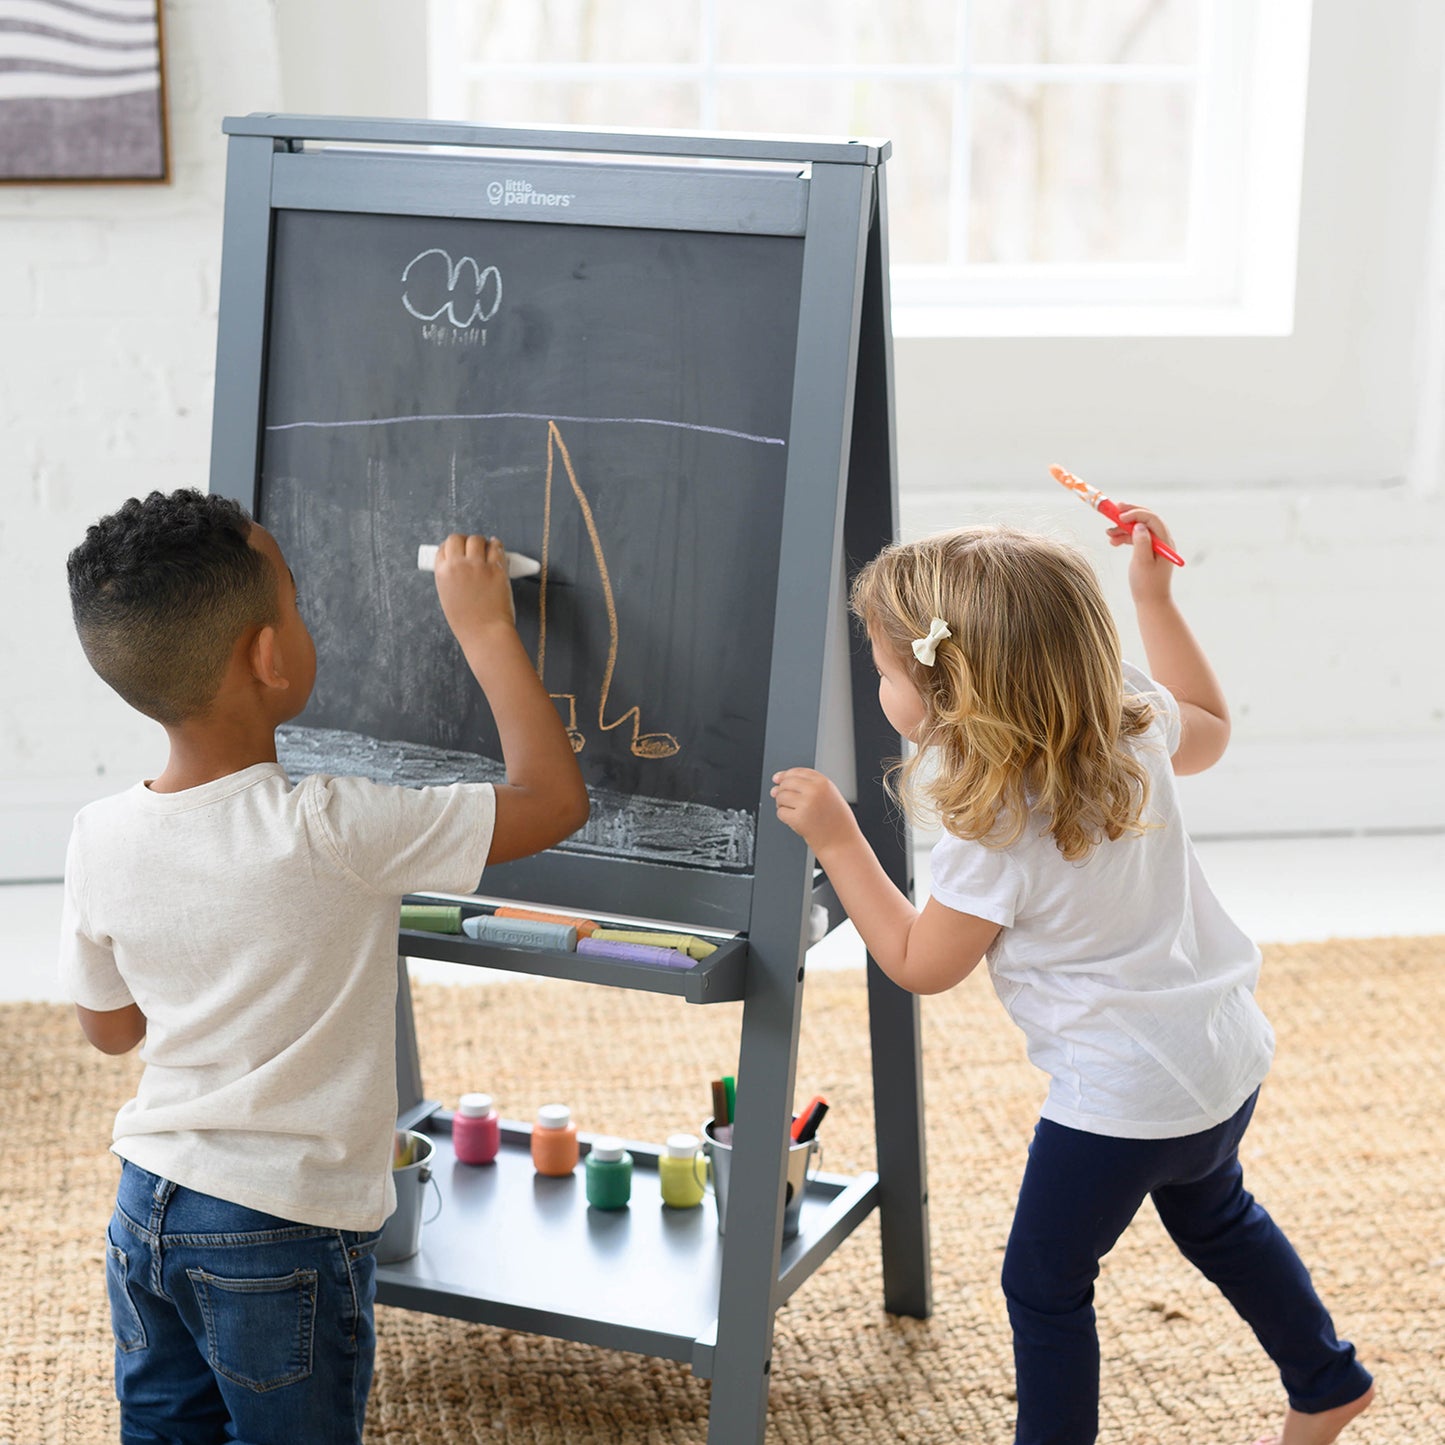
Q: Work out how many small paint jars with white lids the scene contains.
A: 4